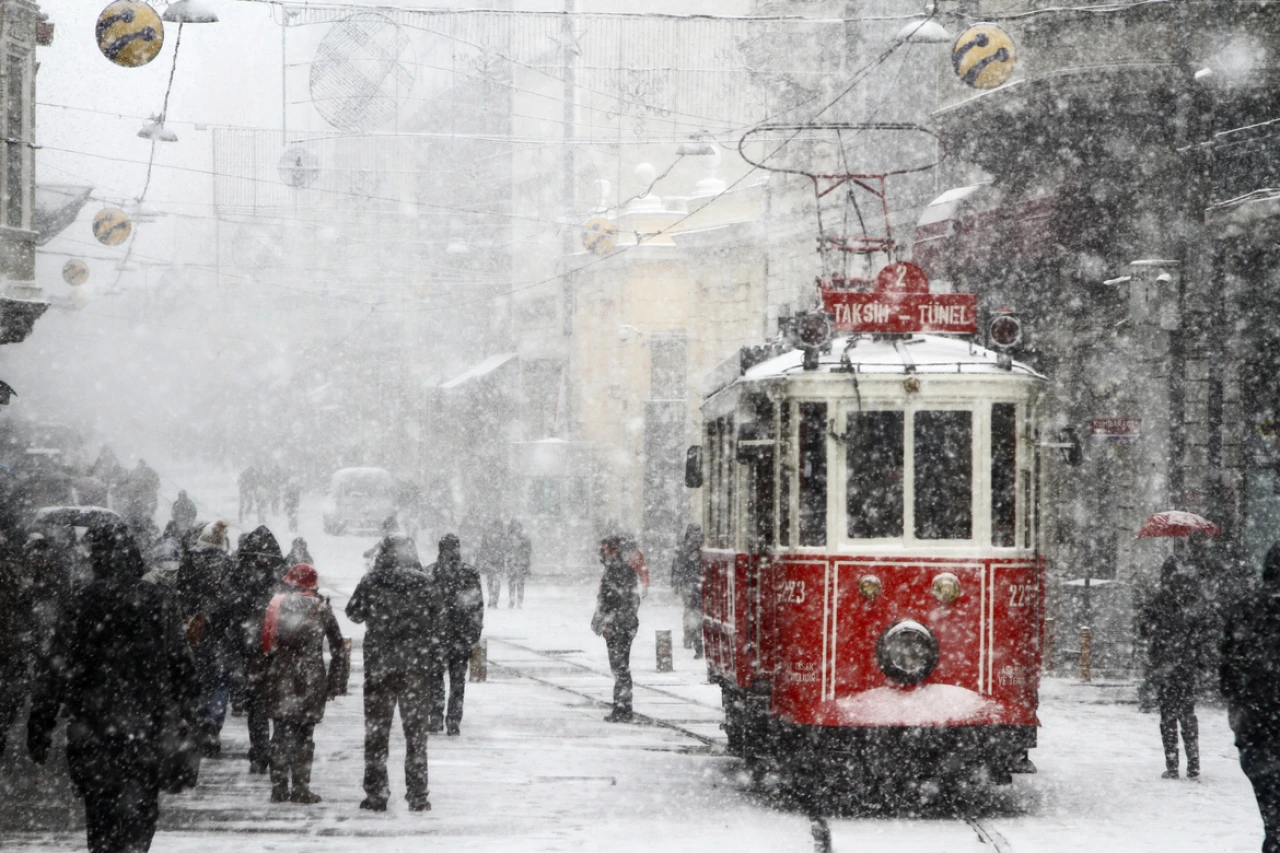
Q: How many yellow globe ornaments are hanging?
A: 5